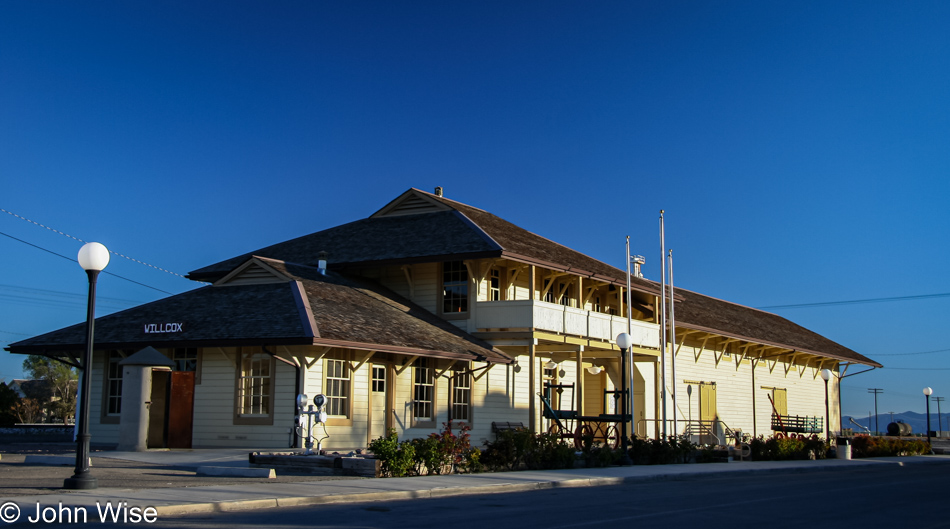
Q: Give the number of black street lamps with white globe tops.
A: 4